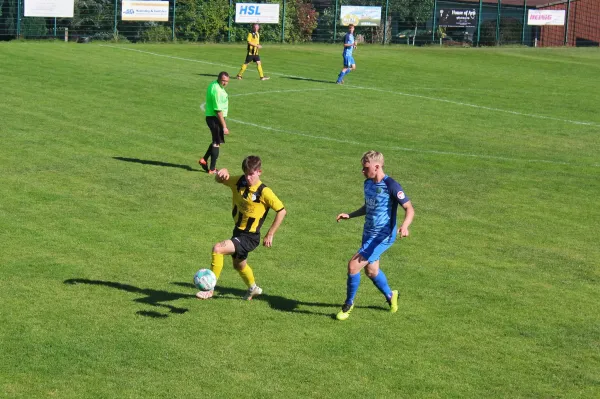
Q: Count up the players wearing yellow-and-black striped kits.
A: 2